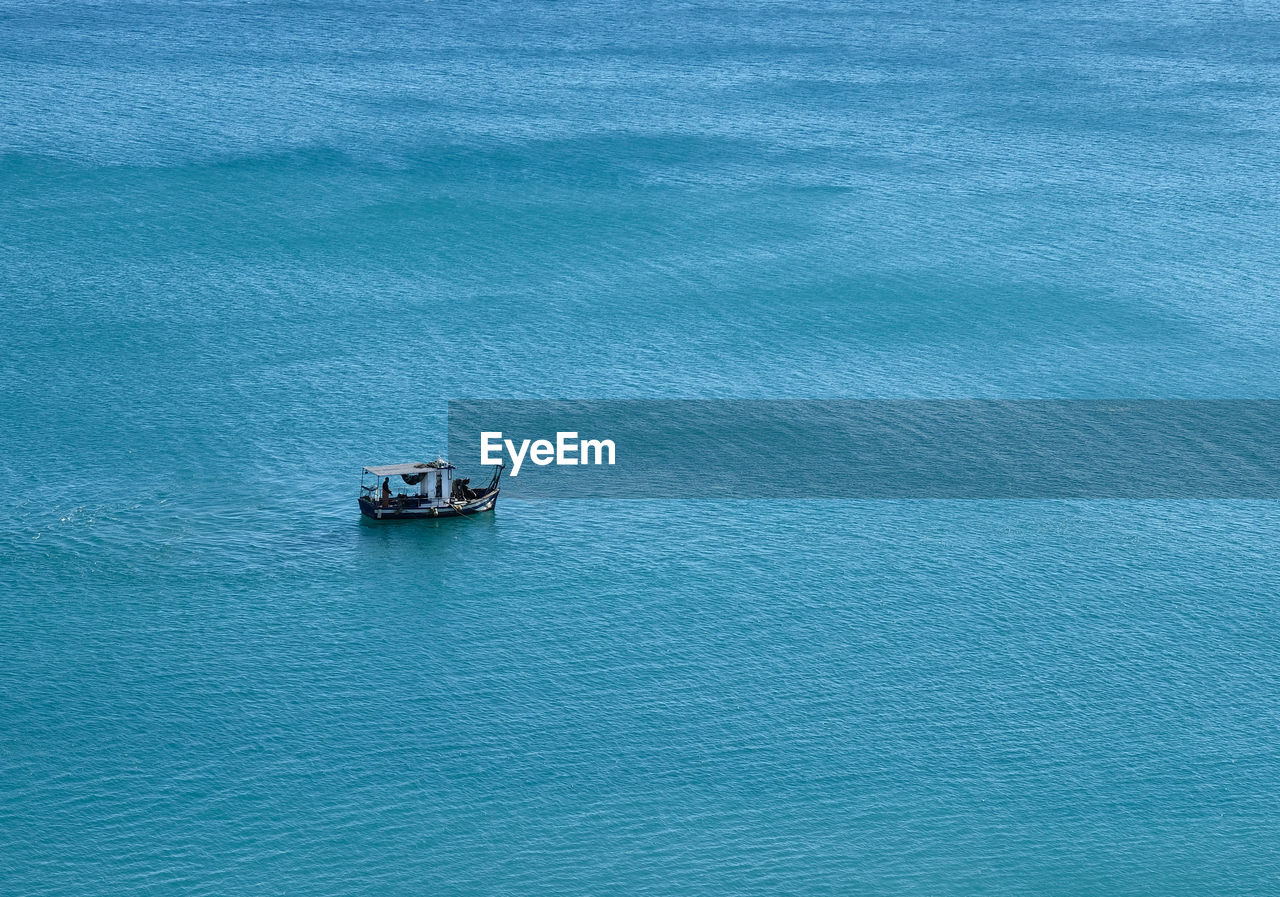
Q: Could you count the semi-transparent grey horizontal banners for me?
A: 1